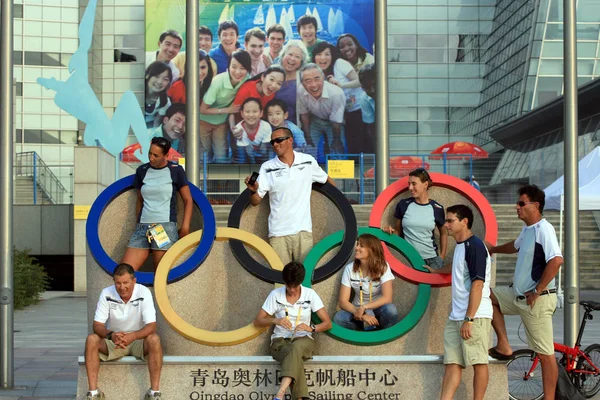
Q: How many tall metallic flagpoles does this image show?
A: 4